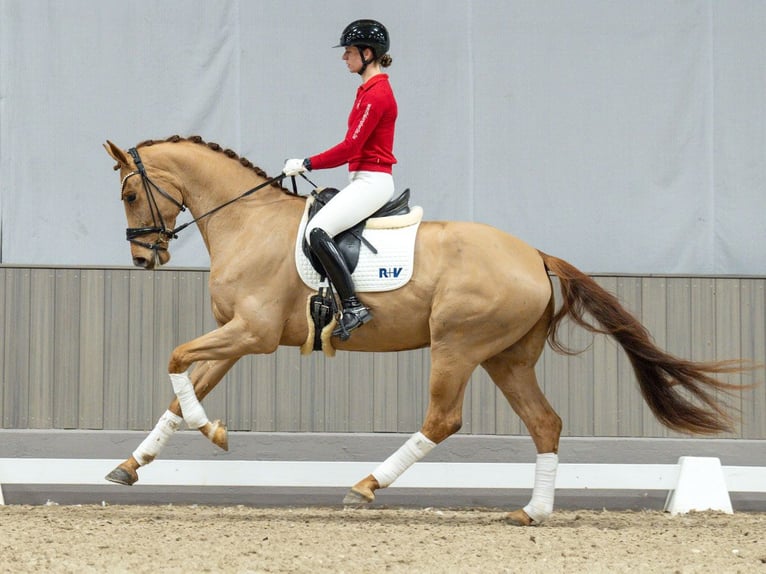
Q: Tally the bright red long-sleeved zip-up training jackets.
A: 1